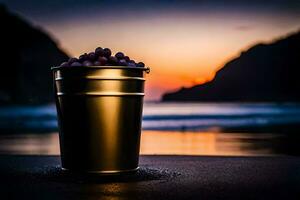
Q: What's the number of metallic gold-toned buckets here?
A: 1